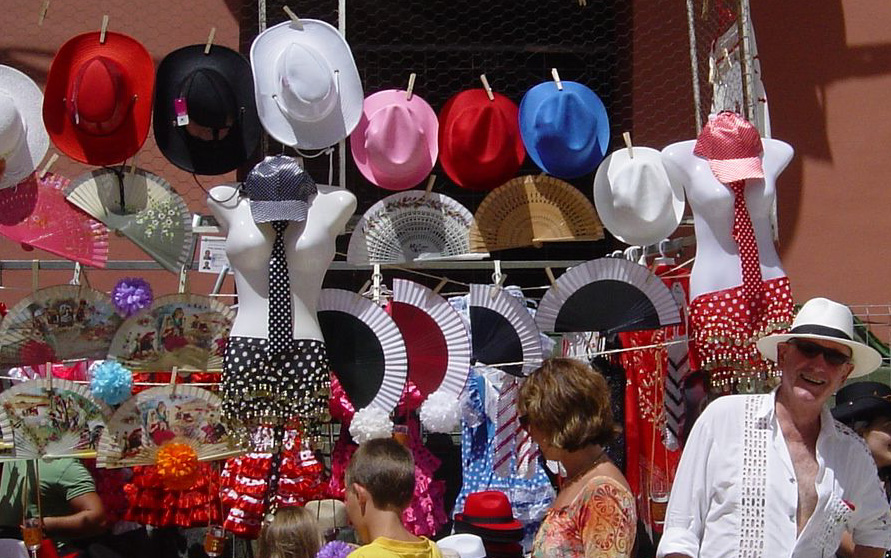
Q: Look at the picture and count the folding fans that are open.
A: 12